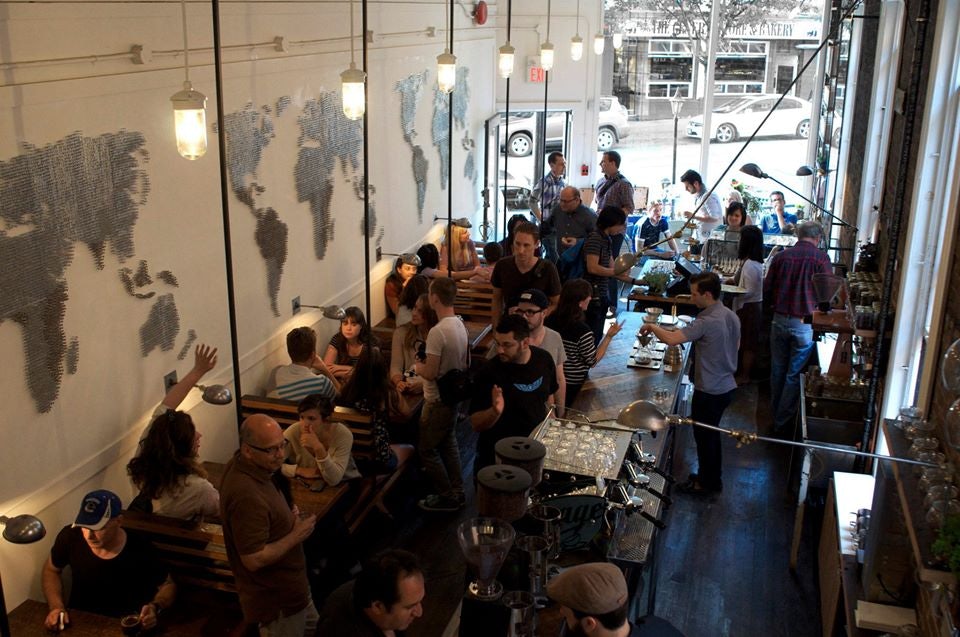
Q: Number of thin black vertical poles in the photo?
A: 5